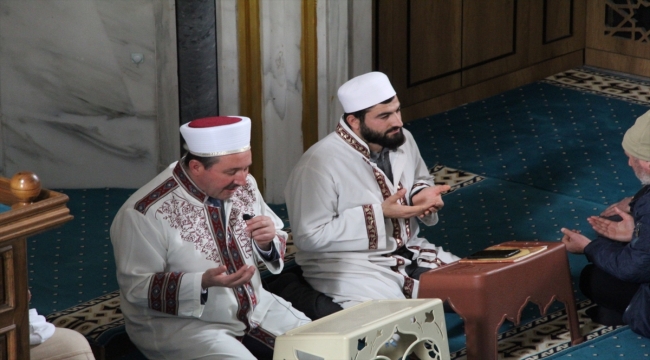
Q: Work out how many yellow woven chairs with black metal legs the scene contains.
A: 0